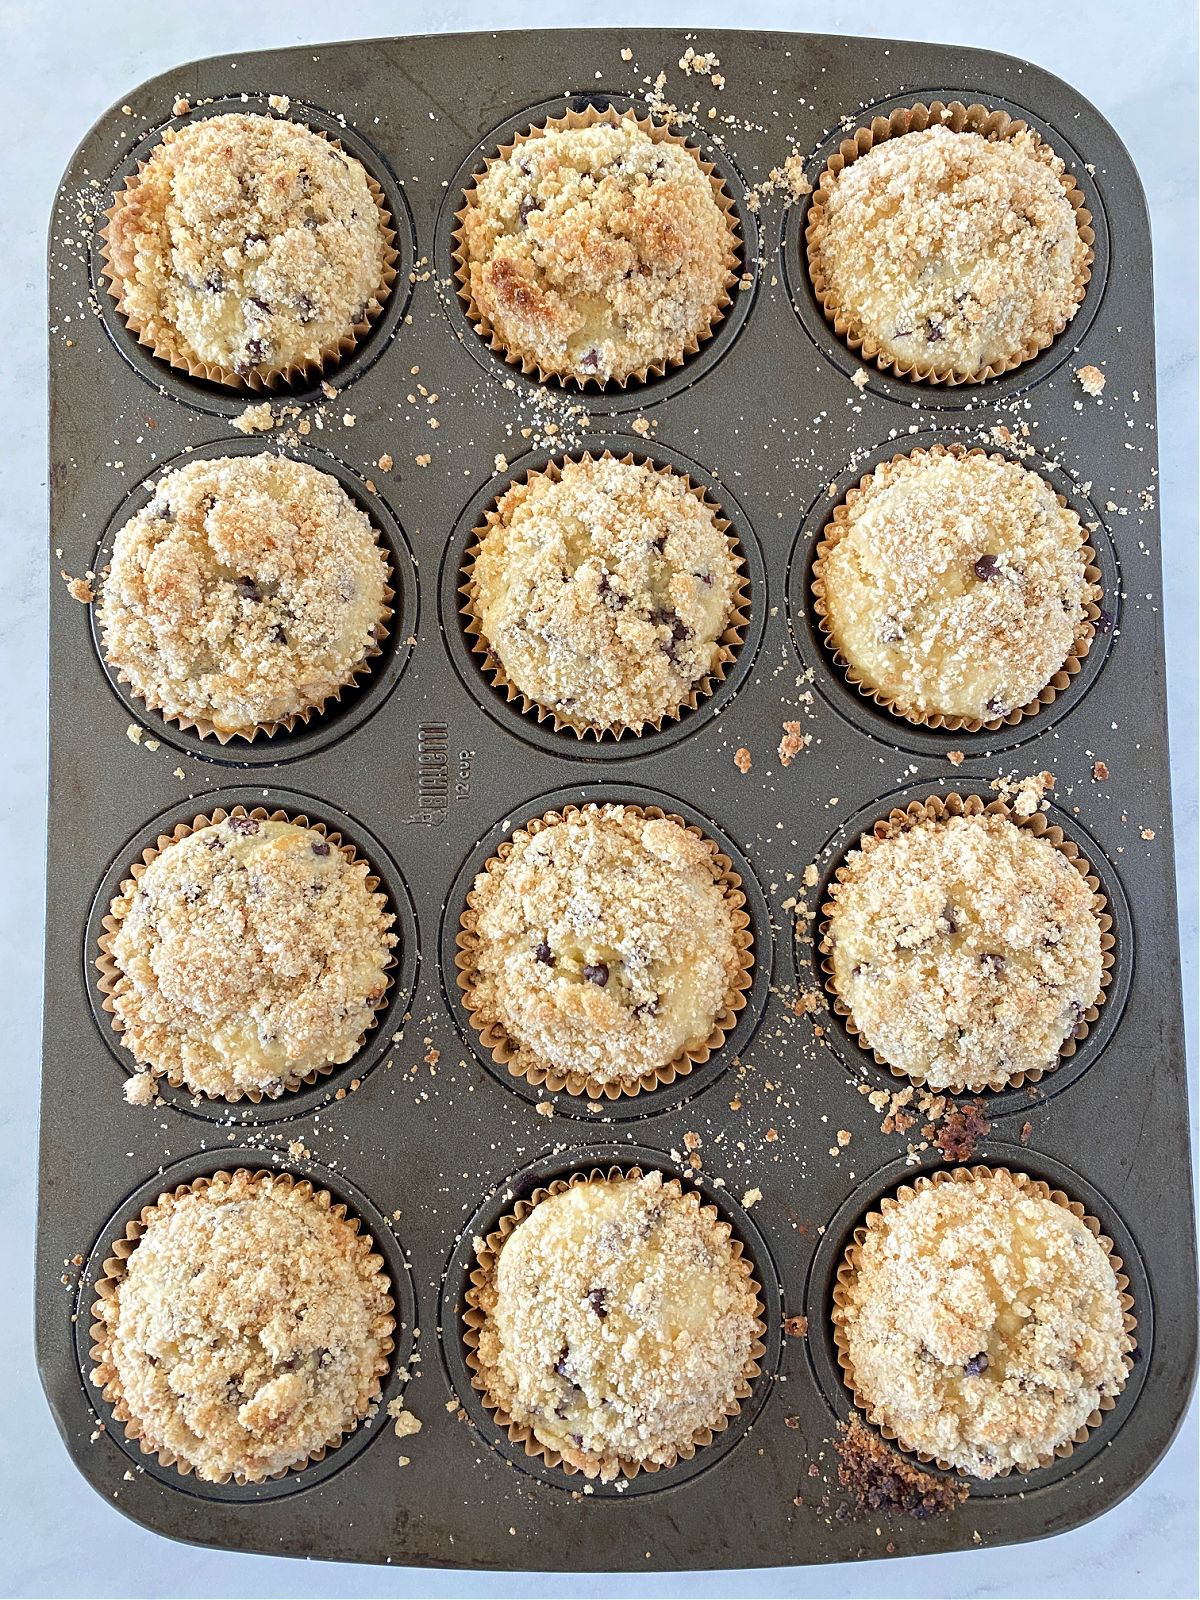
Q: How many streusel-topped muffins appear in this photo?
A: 12